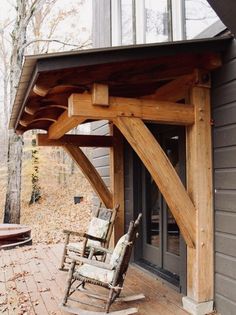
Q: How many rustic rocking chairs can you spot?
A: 2